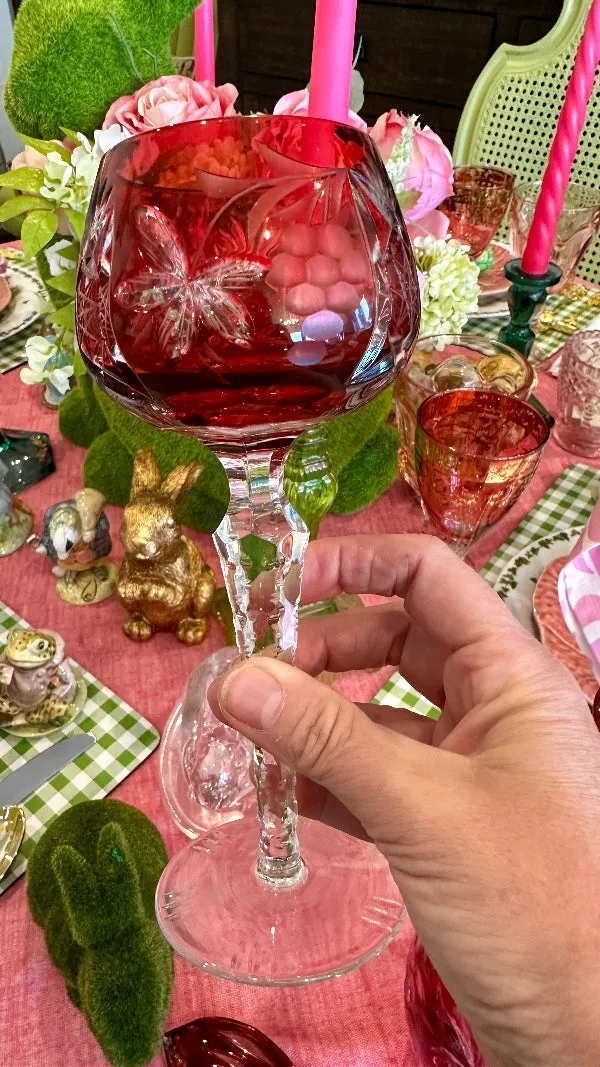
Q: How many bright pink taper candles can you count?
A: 3